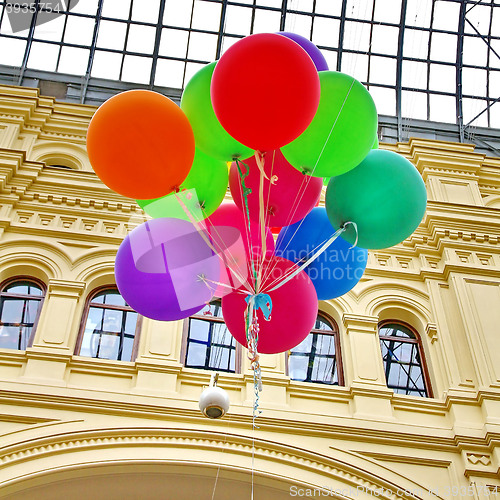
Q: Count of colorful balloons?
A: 12